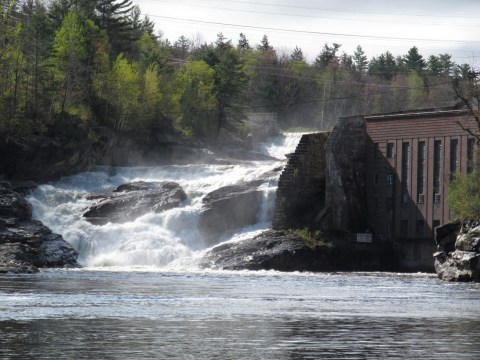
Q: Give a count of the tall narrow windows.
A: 5